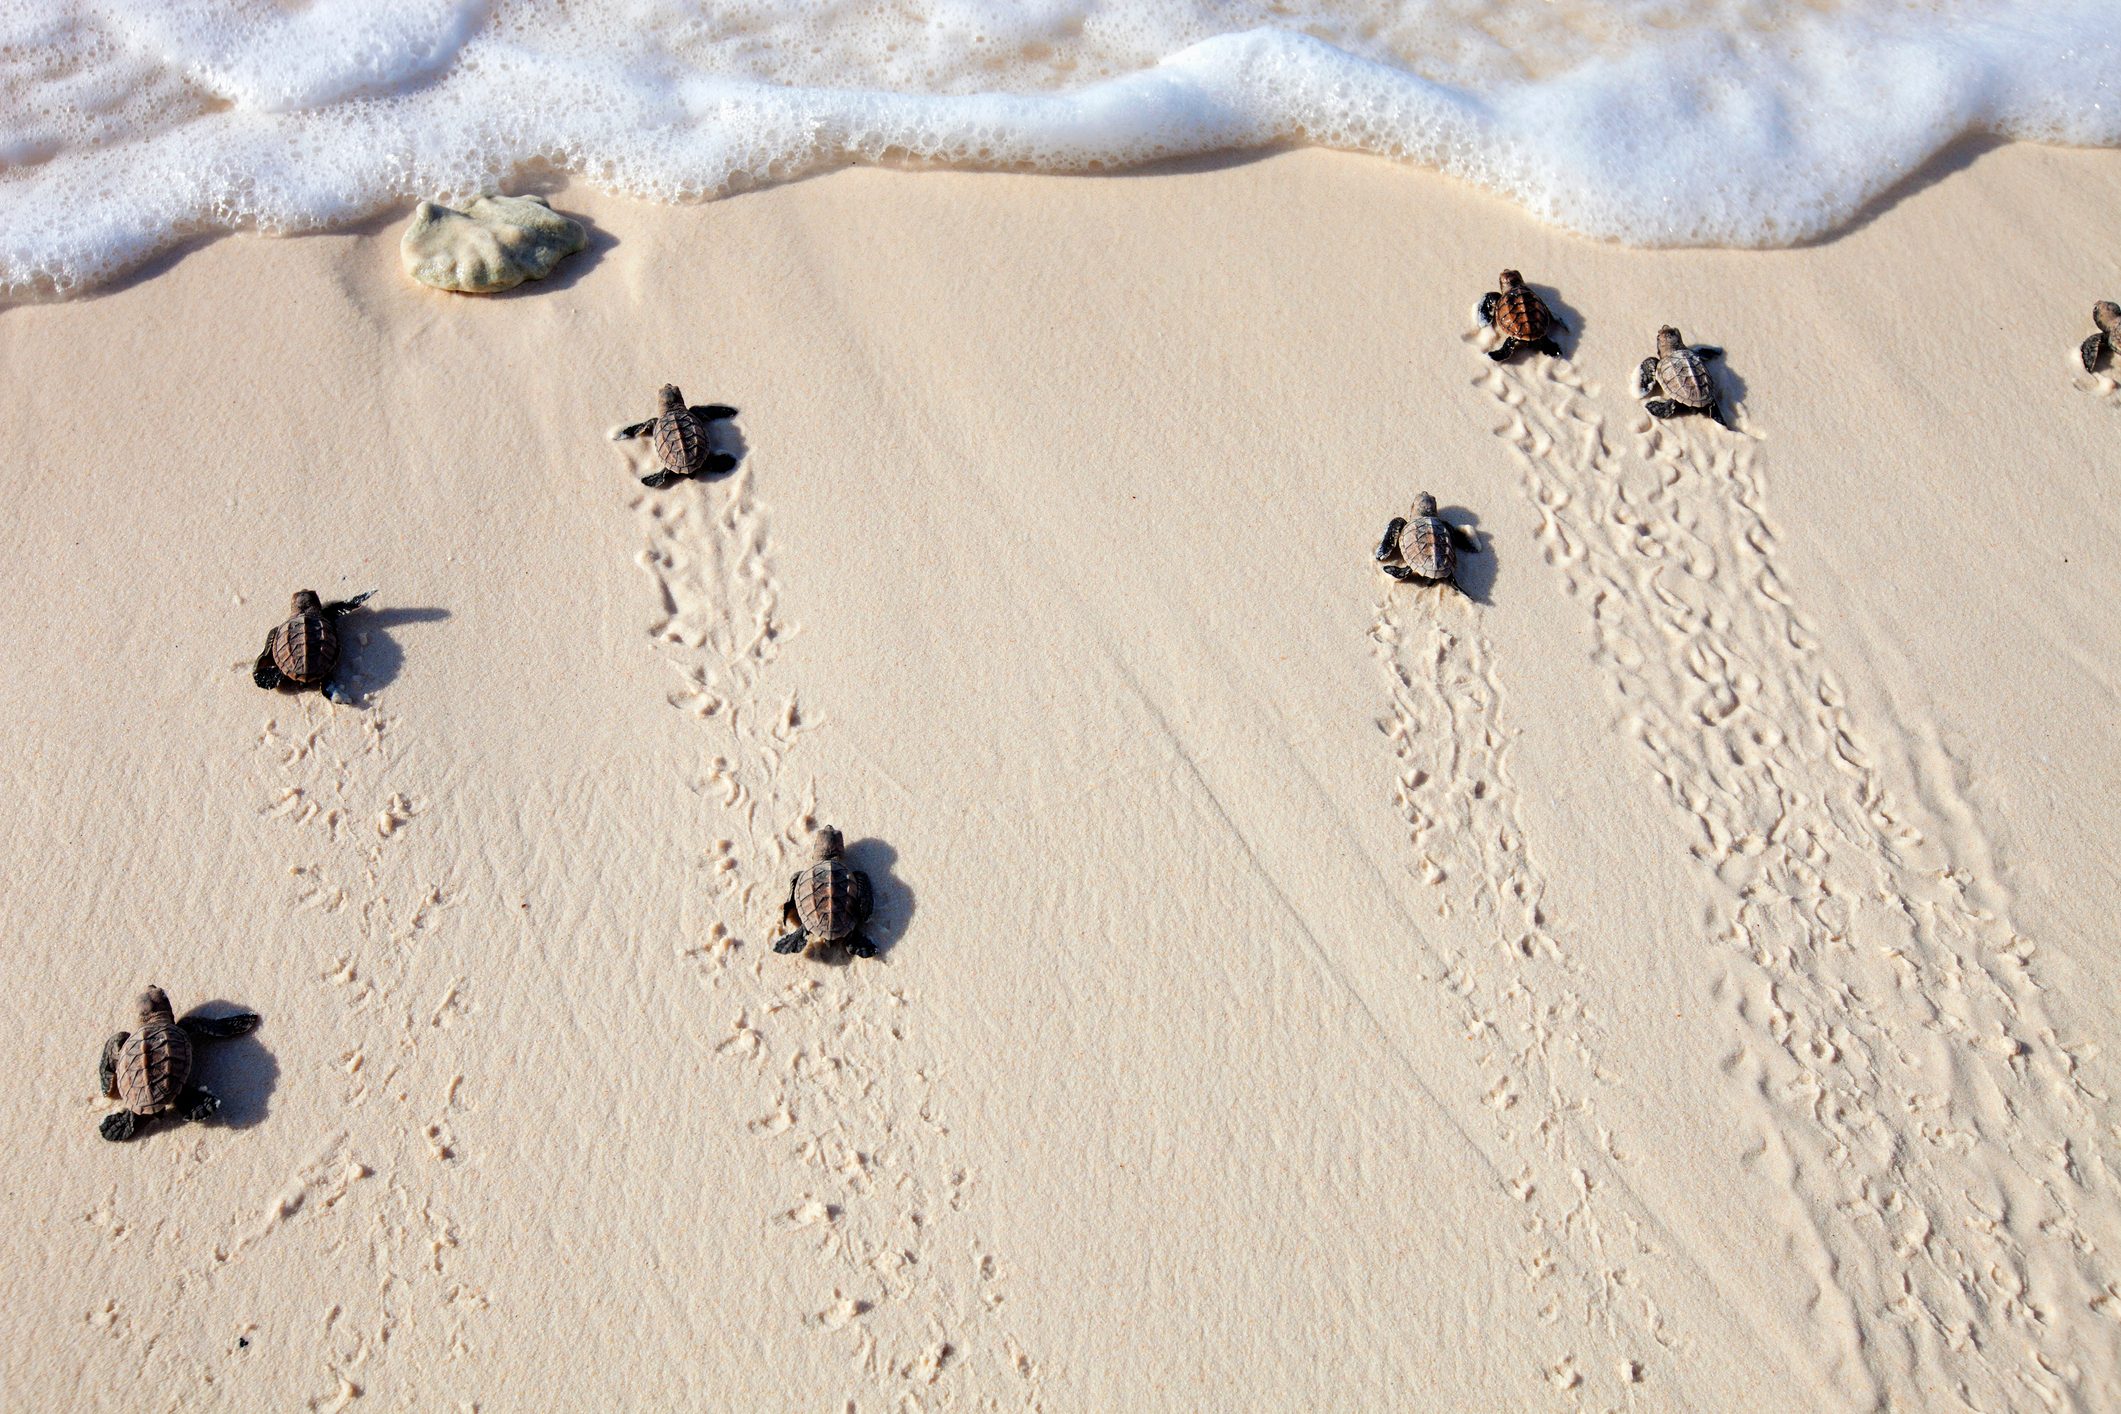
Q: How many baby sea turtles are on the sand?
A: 8